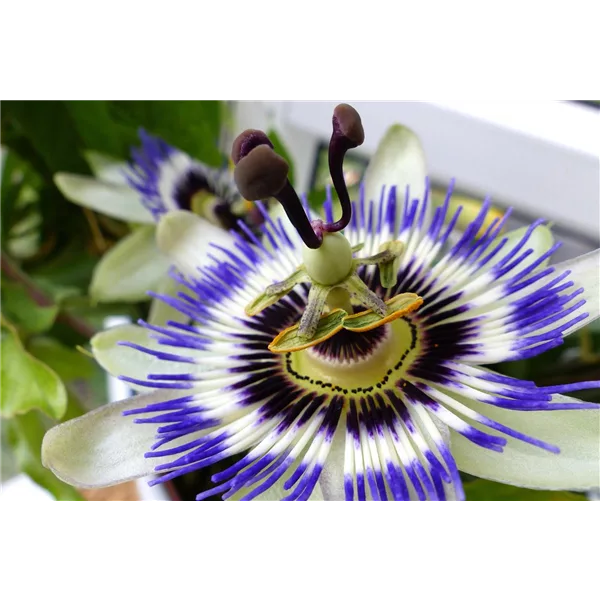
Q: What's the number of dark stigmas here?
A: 3